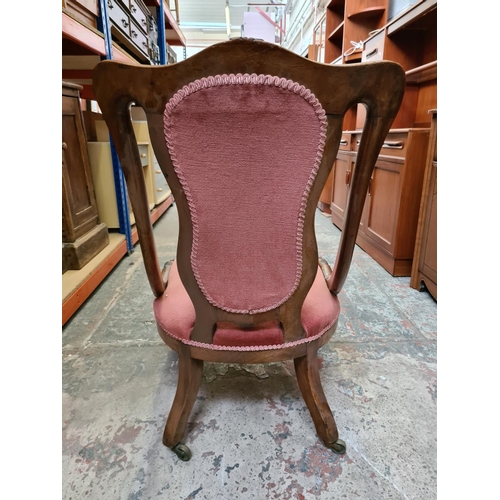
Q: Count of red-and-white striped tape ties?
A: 0